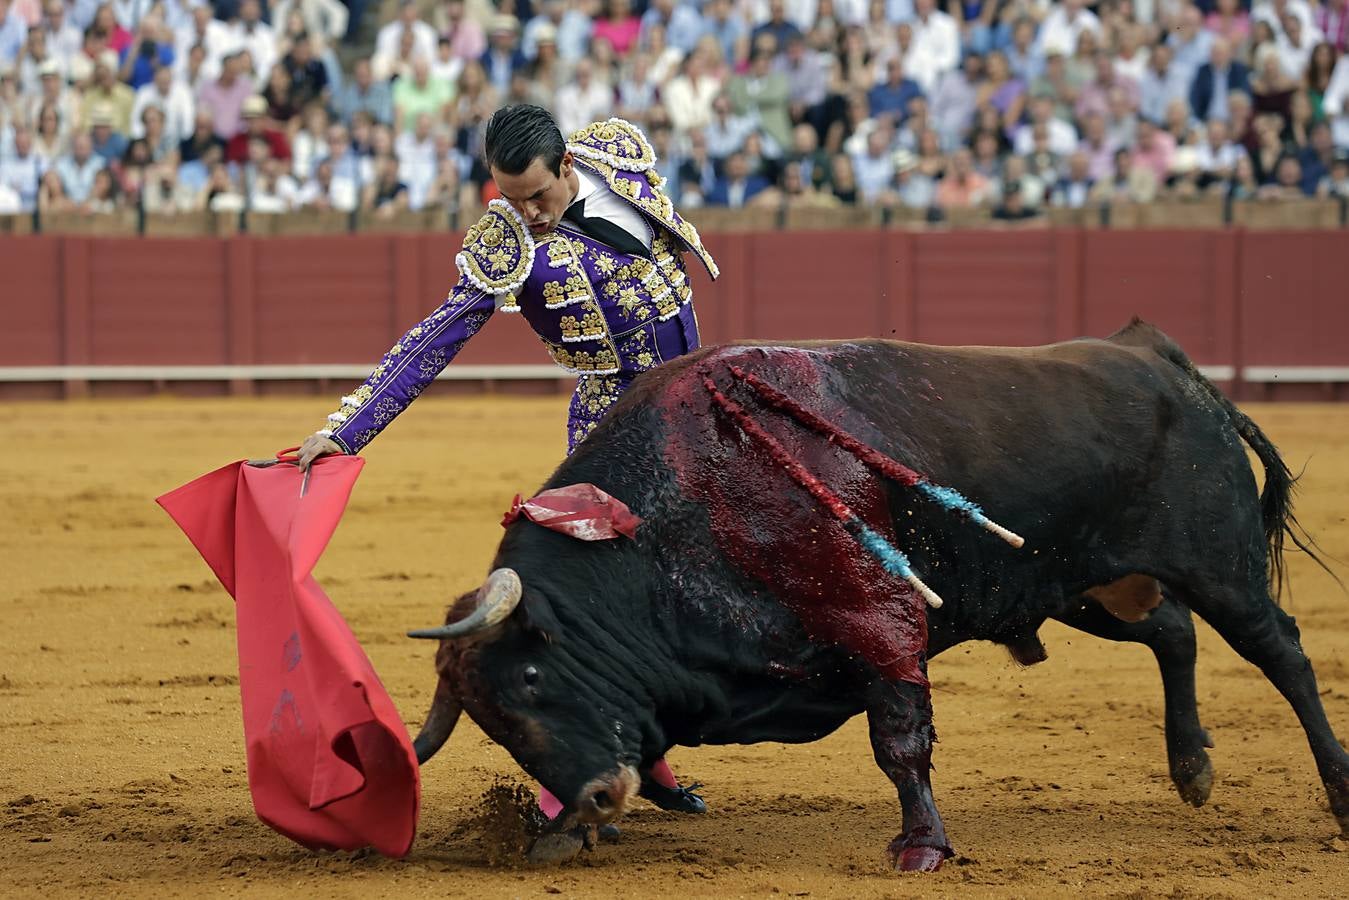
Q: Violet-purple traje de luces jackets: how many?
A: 1